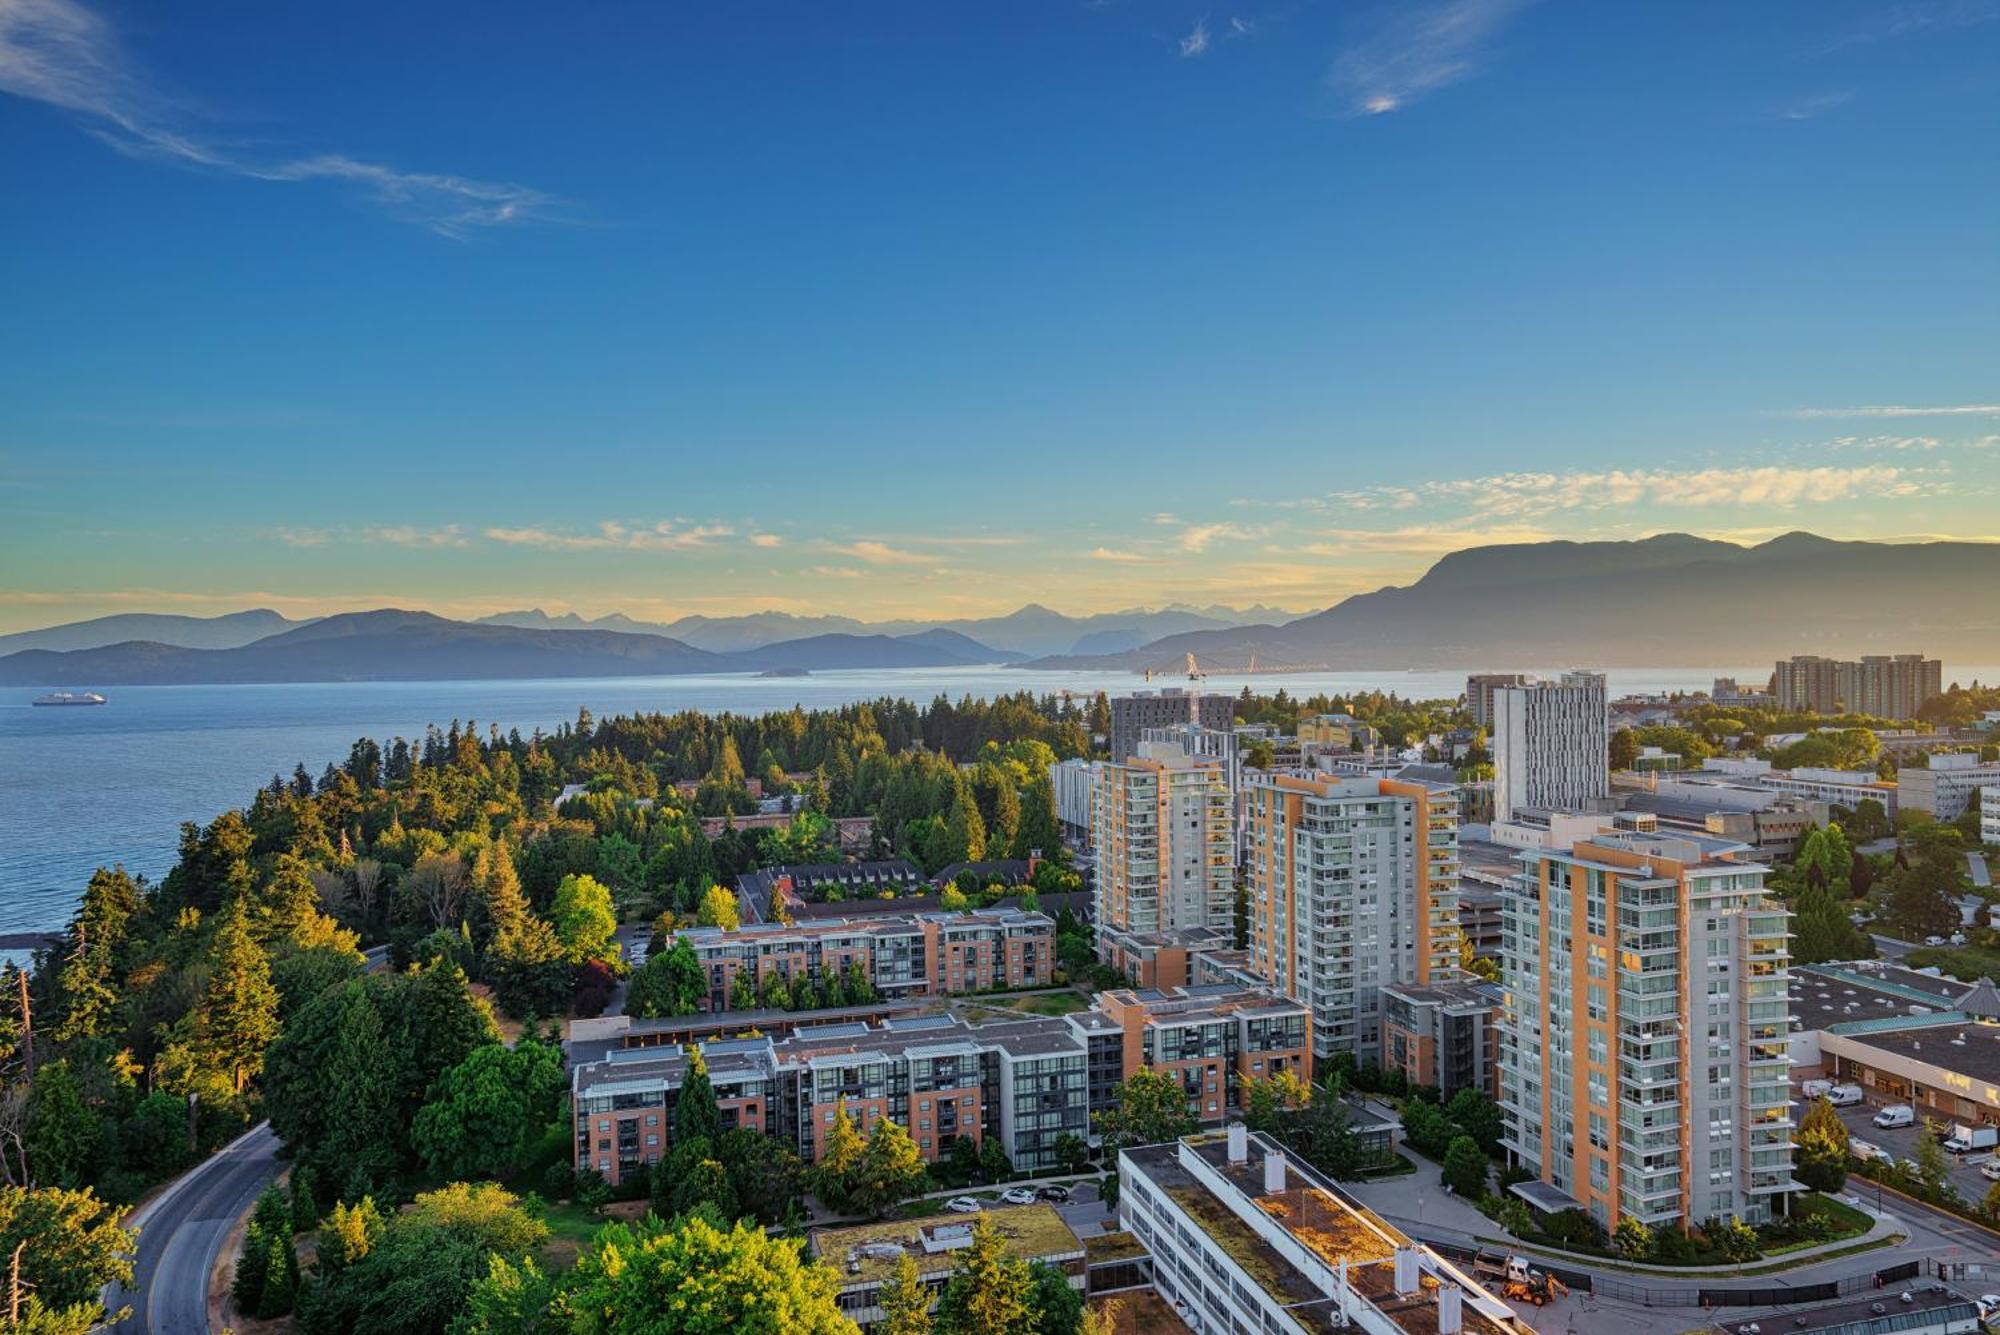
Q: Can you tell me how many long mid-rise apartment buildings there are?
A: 2